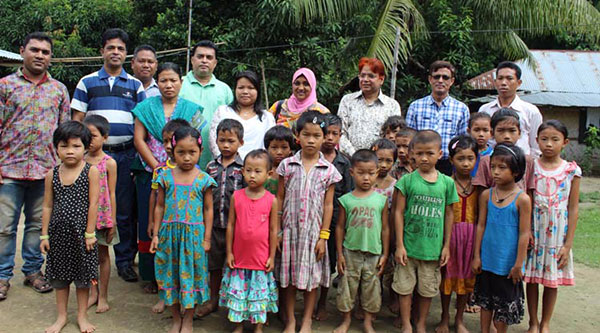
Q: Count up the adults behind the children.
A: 10